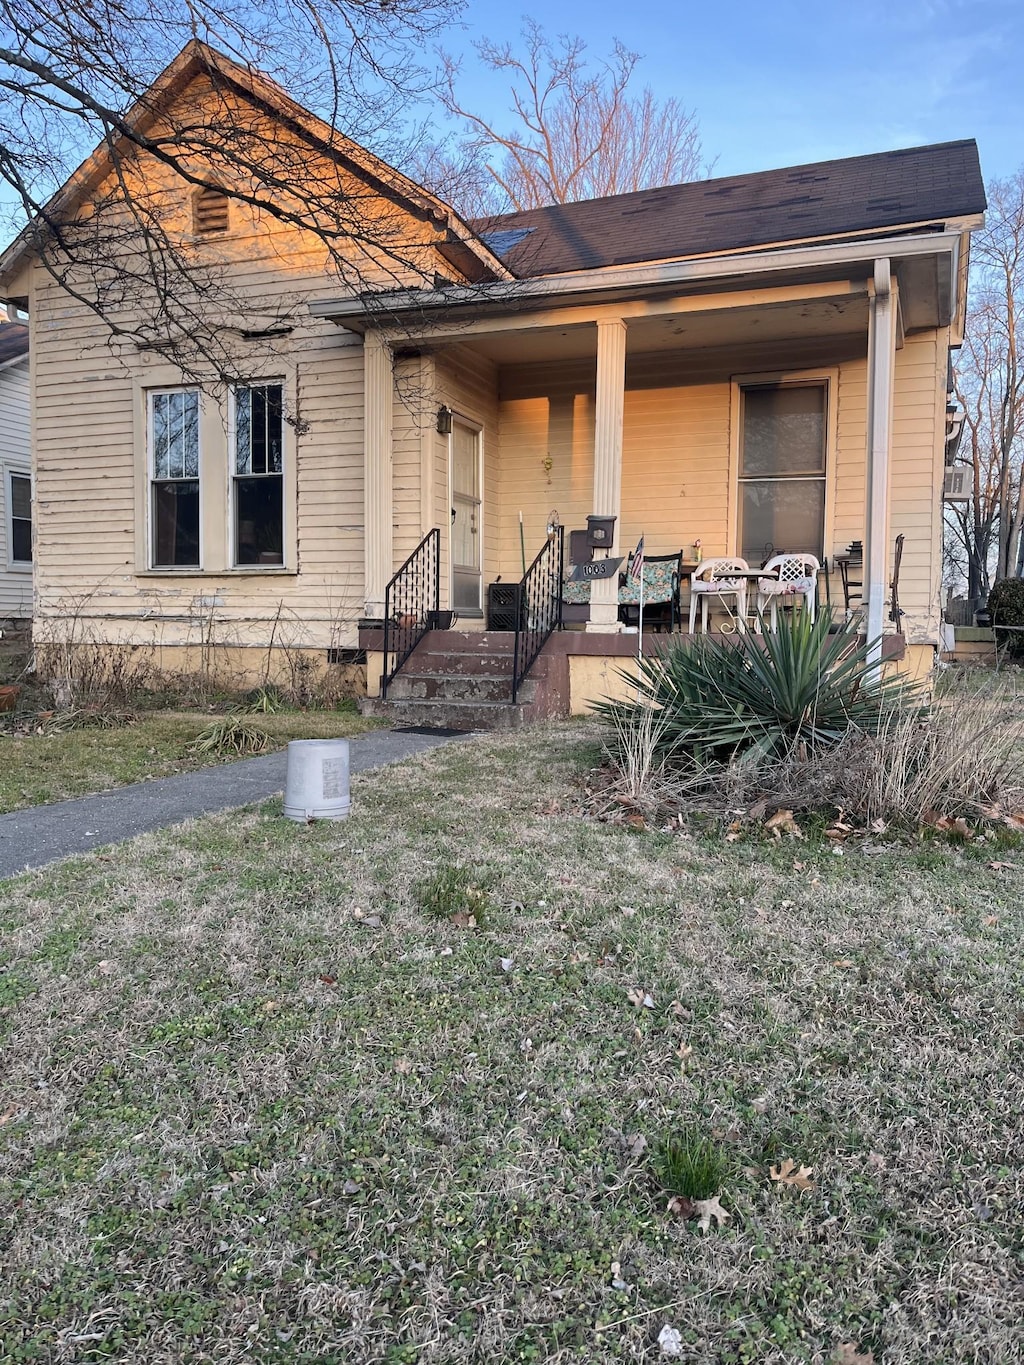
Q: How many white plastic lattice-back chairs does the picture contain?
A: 2